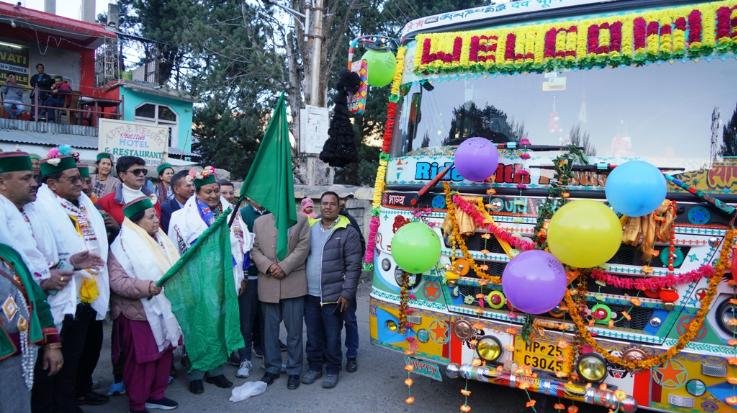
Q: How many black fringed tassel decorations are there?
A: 1